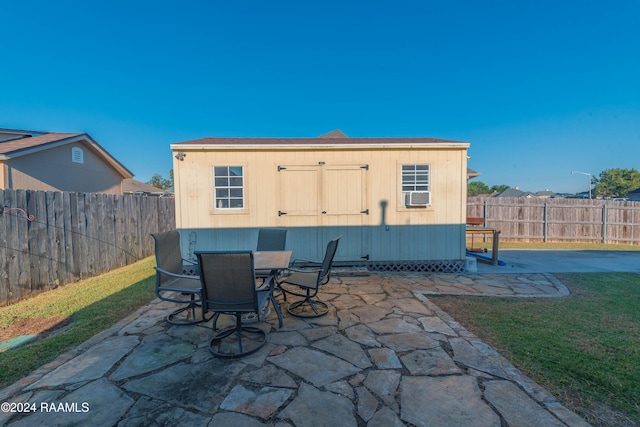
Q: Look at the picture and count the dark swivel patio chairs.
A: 4